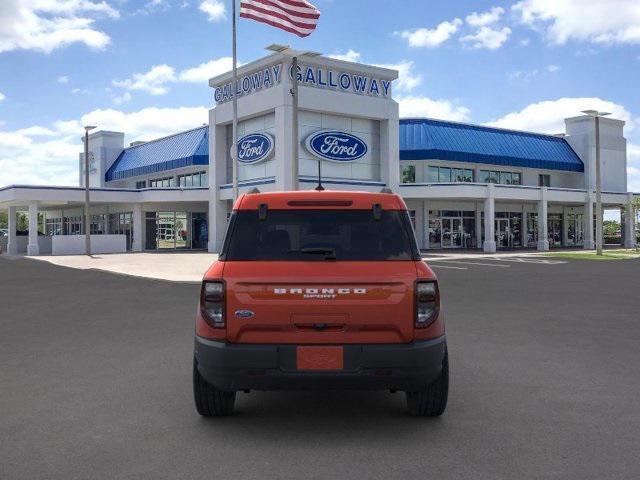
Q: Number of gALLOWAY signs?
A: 2